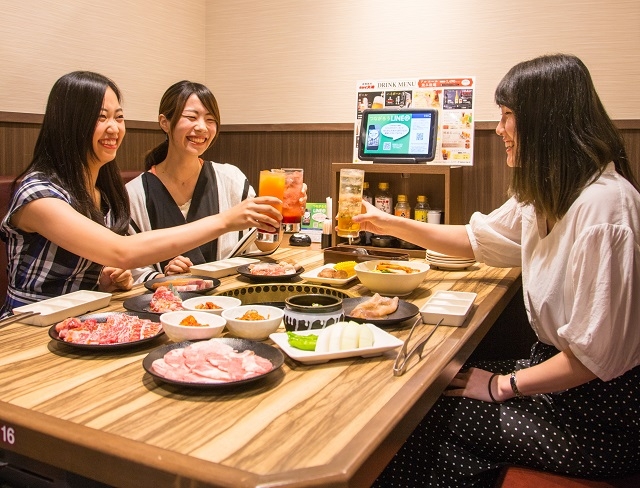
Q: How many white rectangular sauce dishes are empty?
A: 3